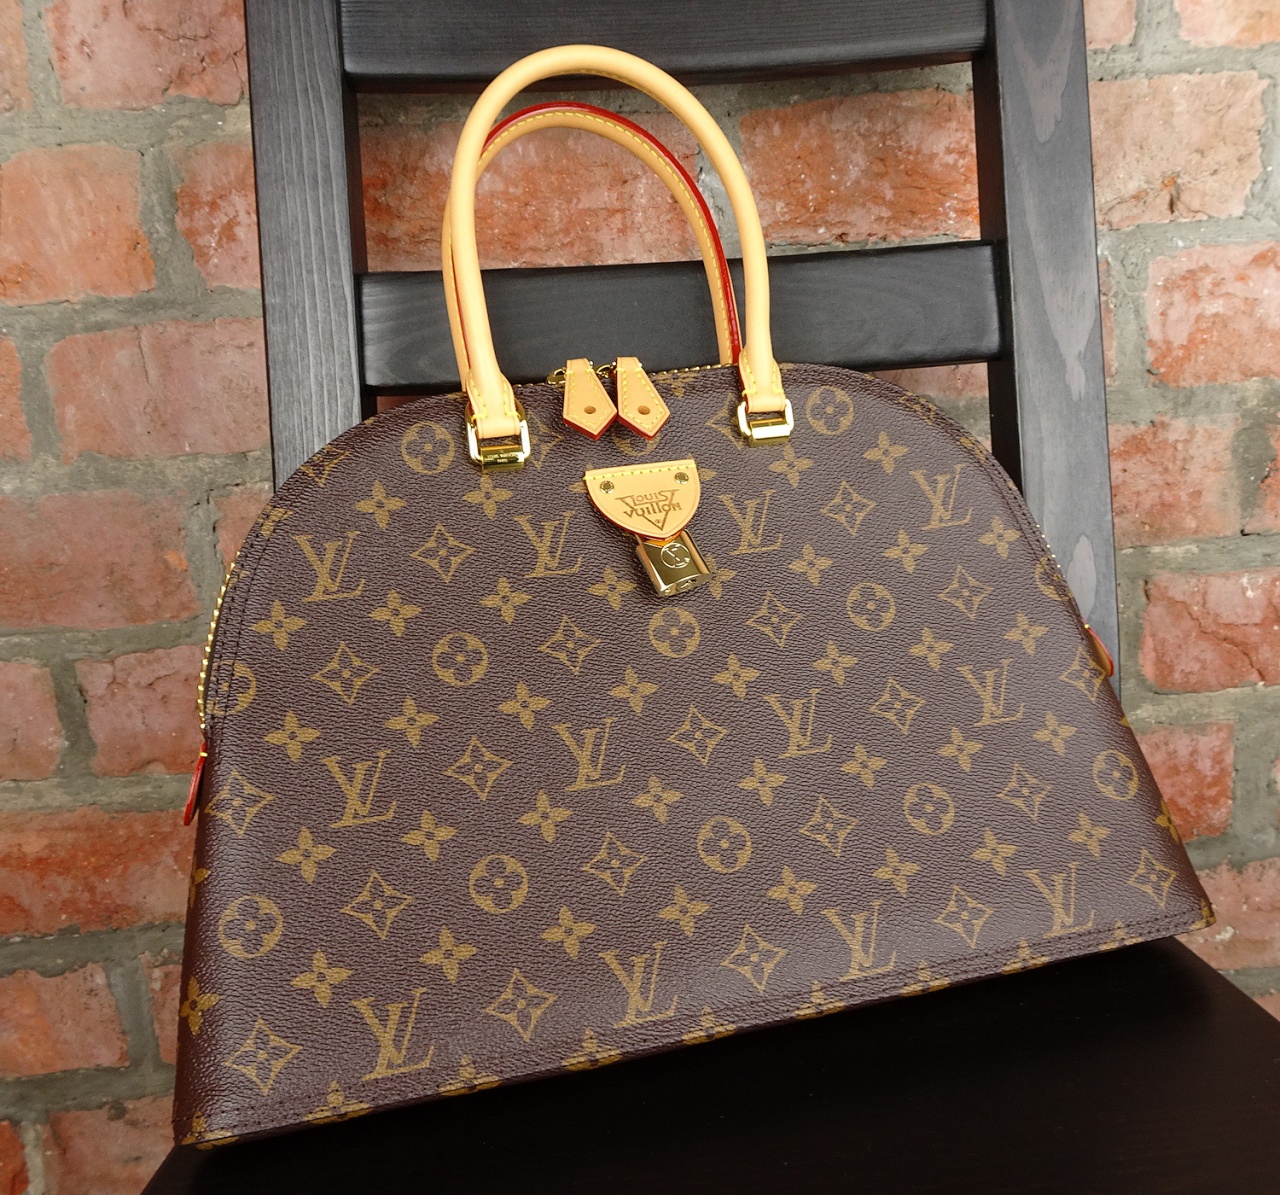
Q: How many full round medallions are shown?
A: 10